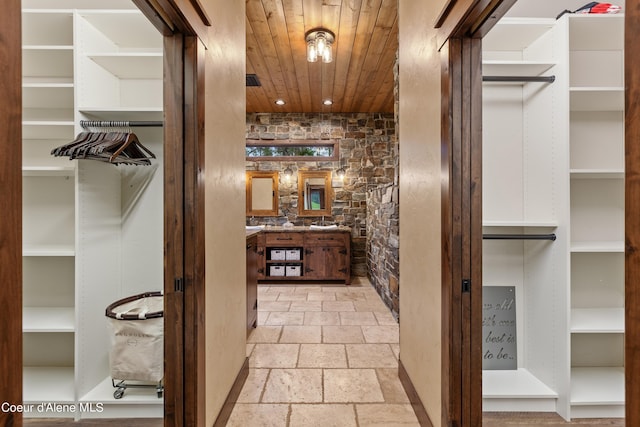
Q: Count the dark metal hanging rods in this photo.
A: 3